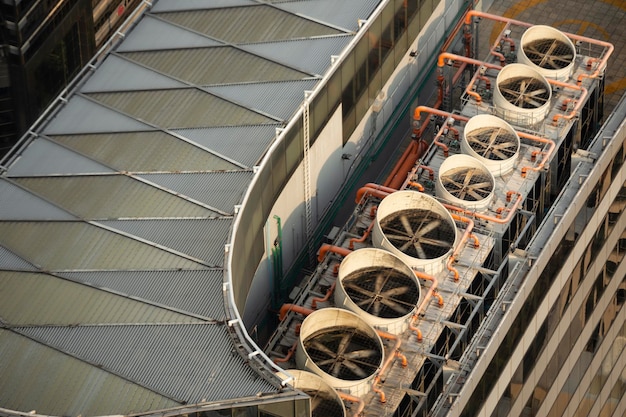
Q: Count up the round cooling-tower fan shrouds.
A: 8